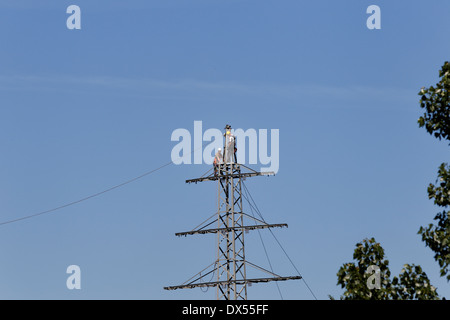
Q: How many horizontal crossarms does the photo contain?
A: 3